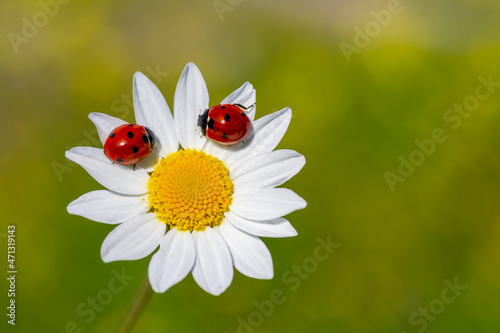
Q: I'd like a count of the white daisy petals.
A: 14